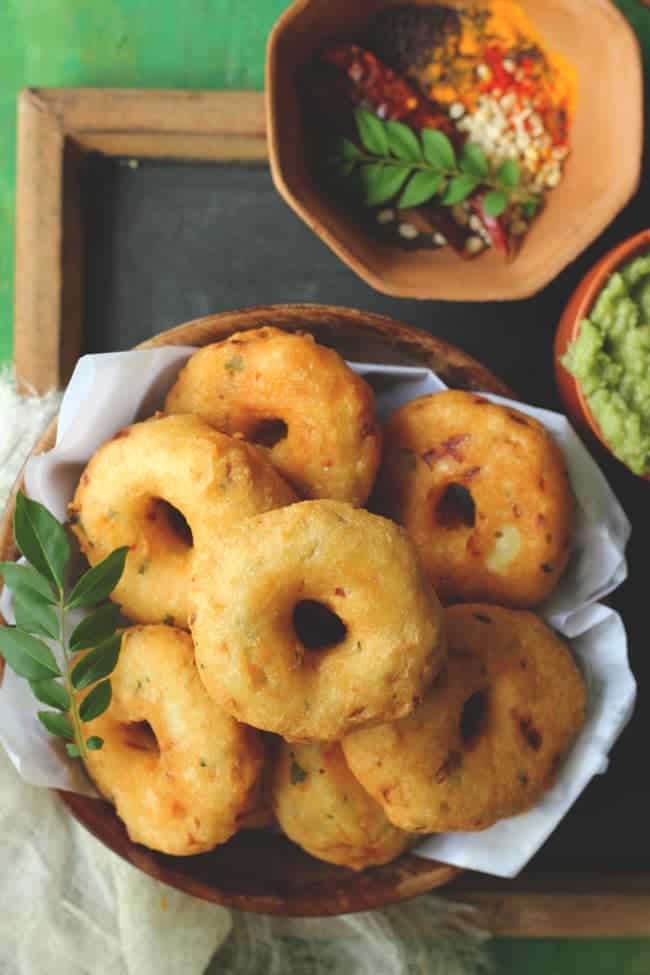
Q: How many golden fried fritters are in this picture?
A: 7